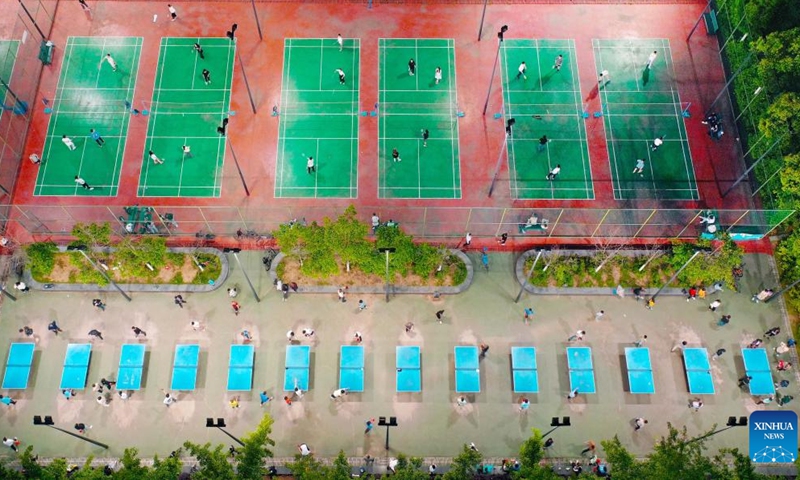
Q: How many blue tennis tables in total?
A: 14